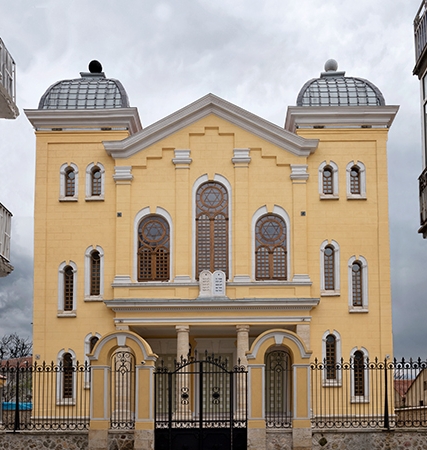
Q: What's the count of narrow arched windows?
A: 12